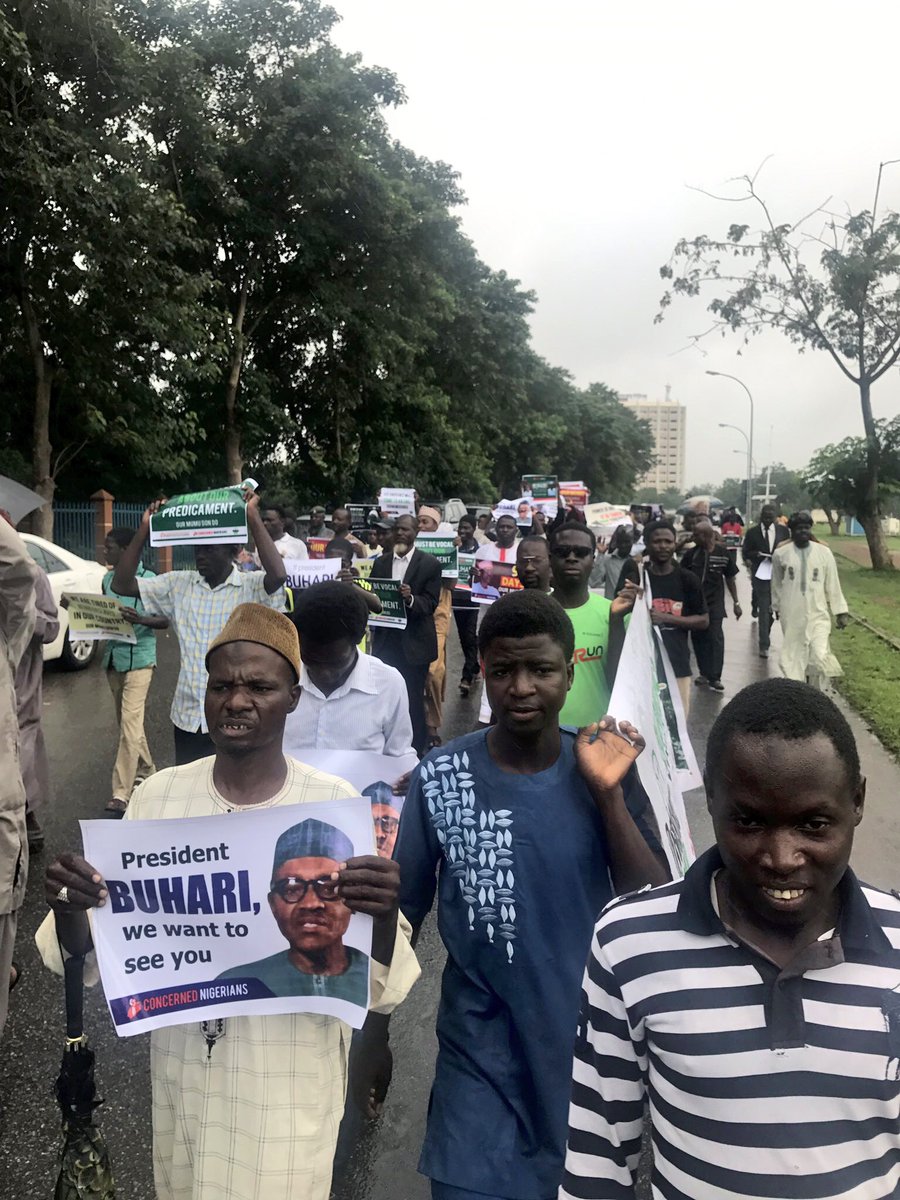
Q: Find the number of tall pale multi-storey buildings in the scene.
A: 1